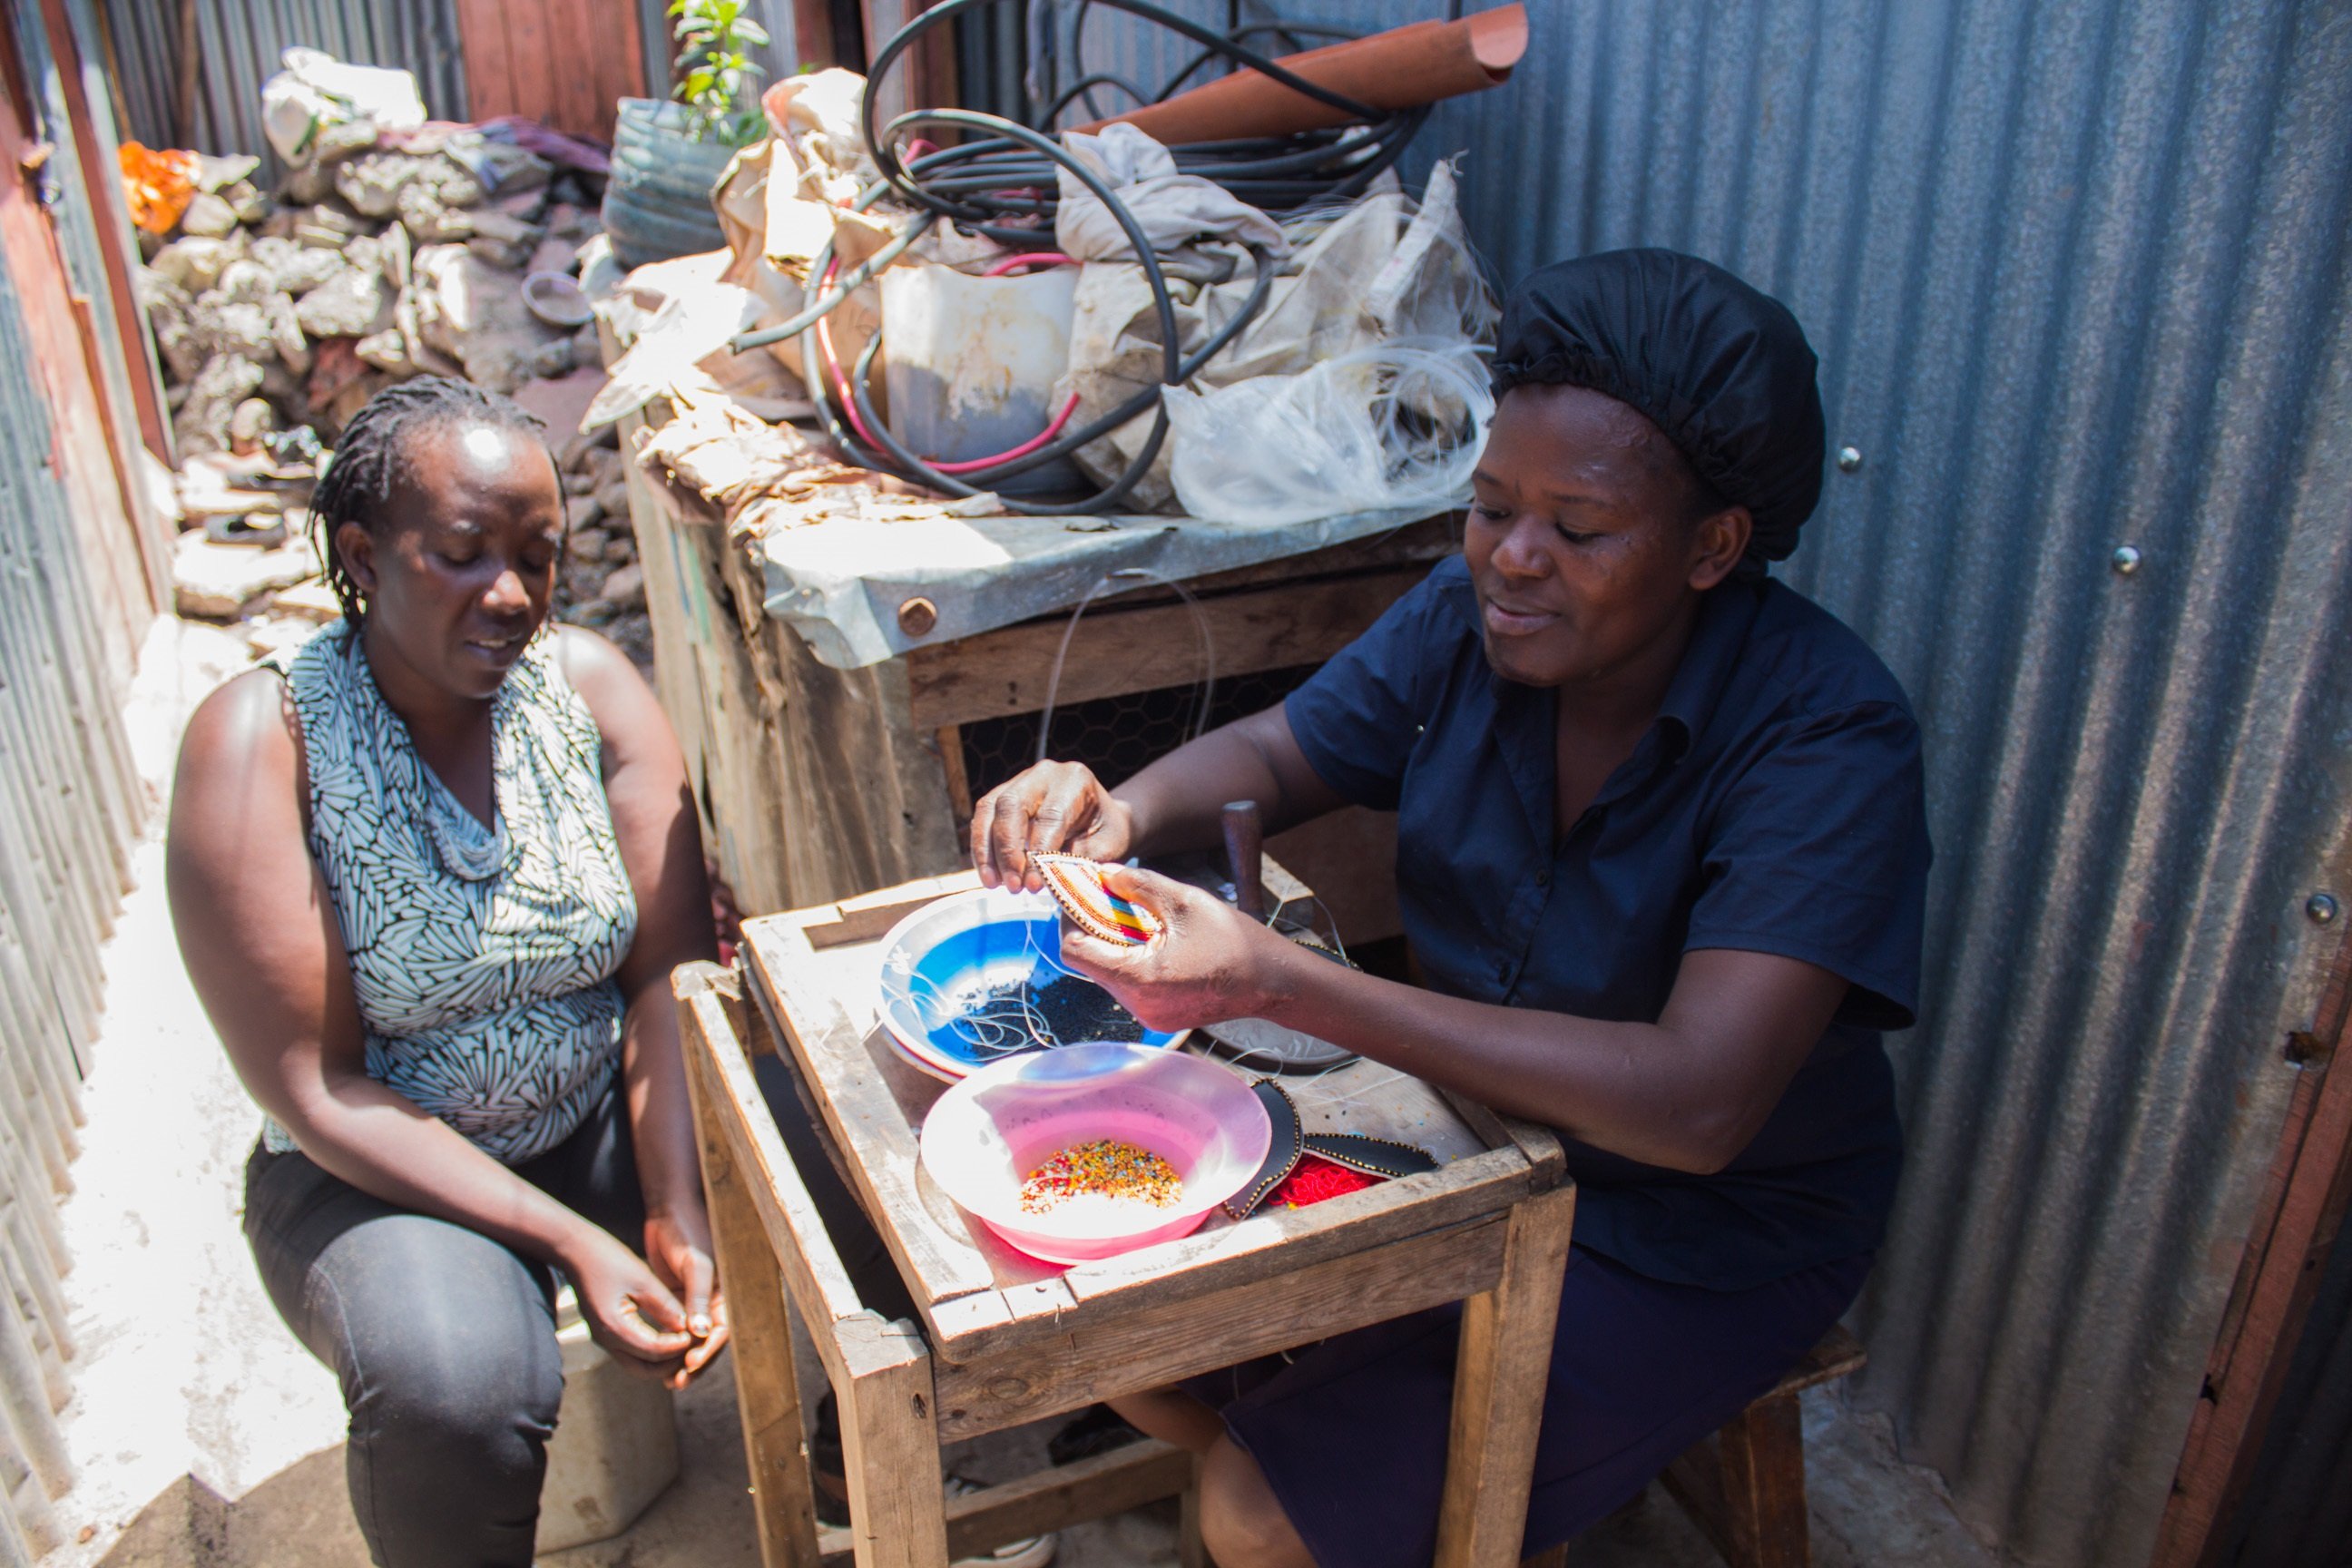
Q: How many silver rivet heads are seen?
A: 3